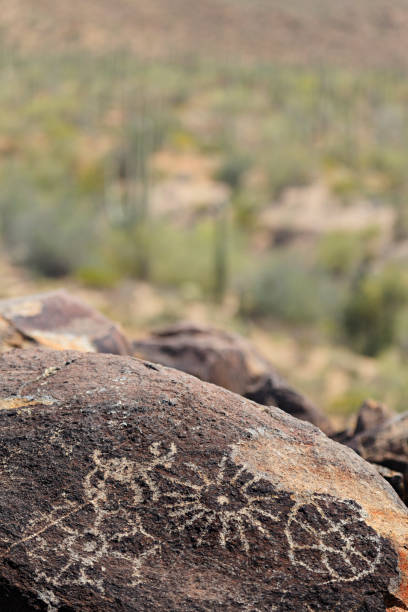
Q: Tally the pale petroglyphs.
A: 4